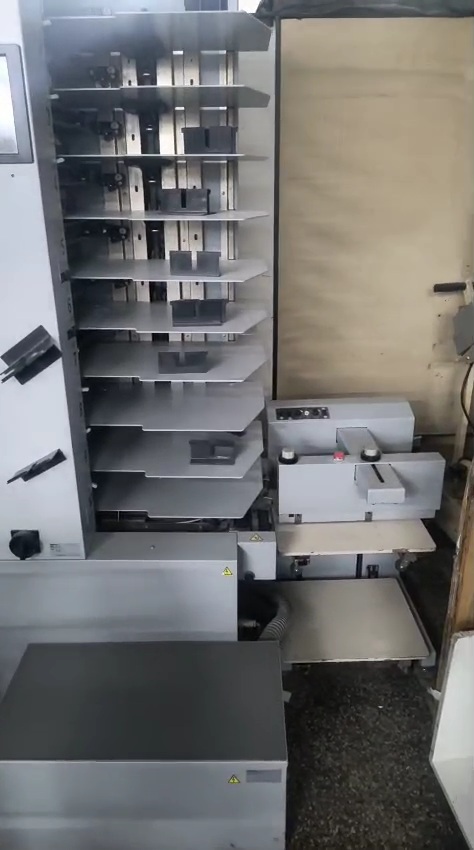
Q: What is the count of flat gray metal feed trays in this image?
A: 10